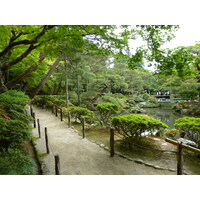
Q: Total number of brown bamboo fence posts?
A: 12